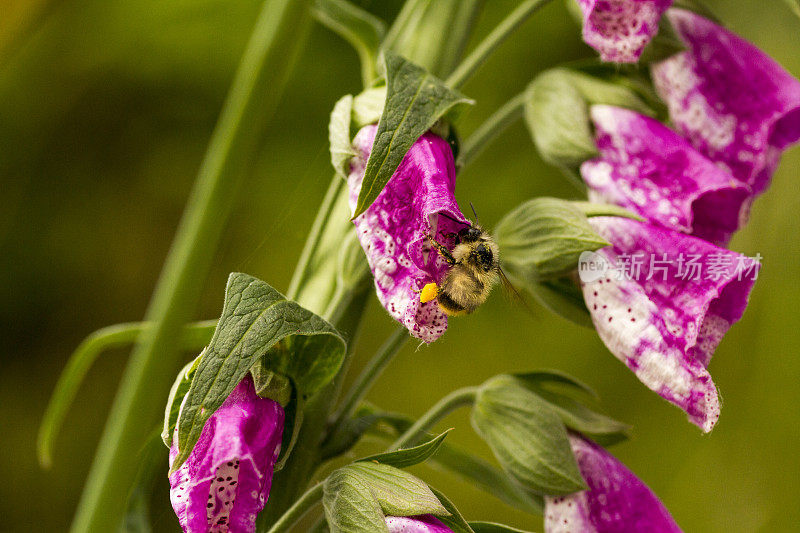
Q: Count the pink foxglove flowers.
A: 8